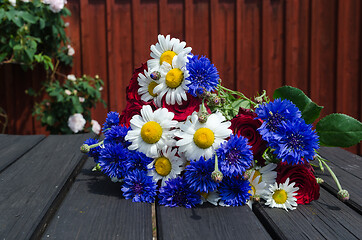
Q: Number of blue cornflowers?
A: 13